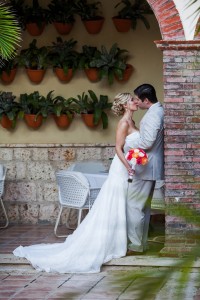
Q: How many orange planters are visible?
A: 13